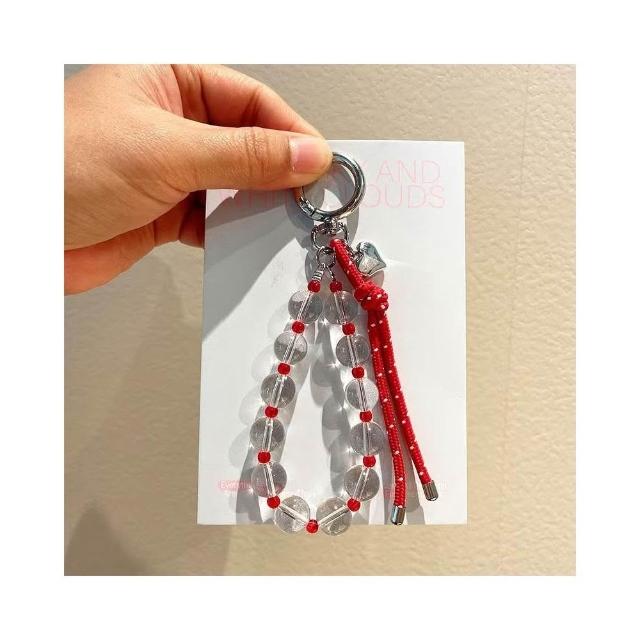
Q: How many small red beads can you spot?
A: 13